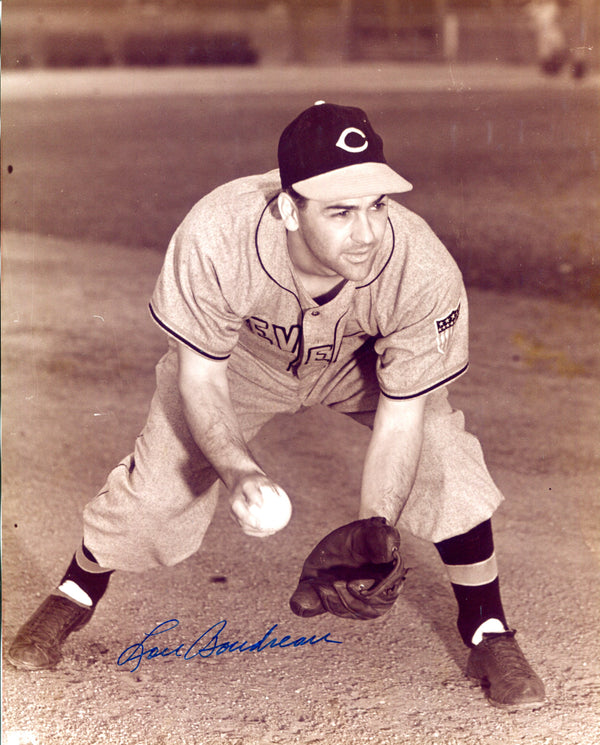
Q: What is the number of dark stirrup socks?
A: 2